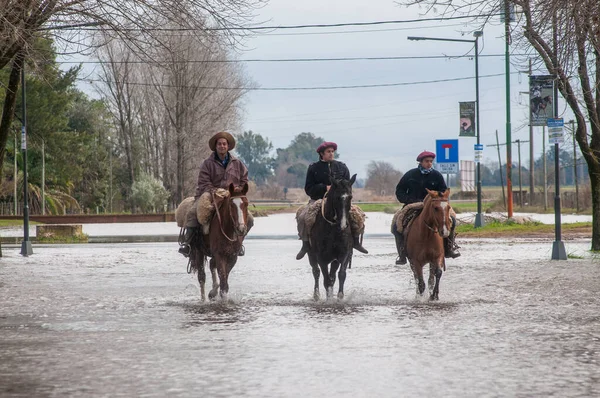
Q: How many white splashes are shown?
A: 3